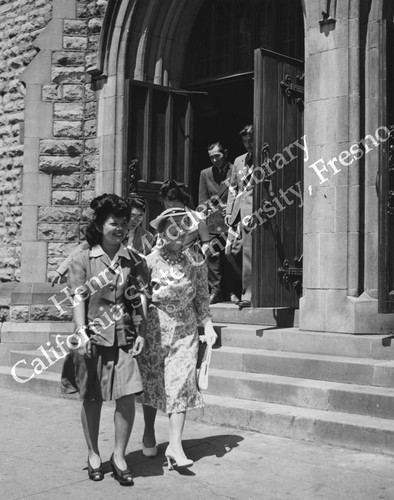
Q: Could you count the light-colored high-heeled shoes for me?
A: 2